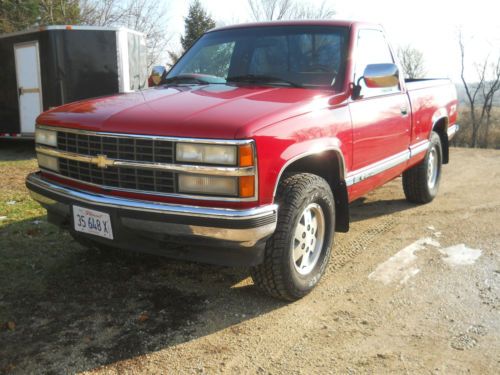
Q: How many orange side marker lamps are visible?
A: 2